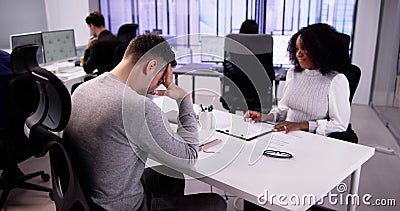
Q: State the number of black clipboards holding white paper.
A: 1